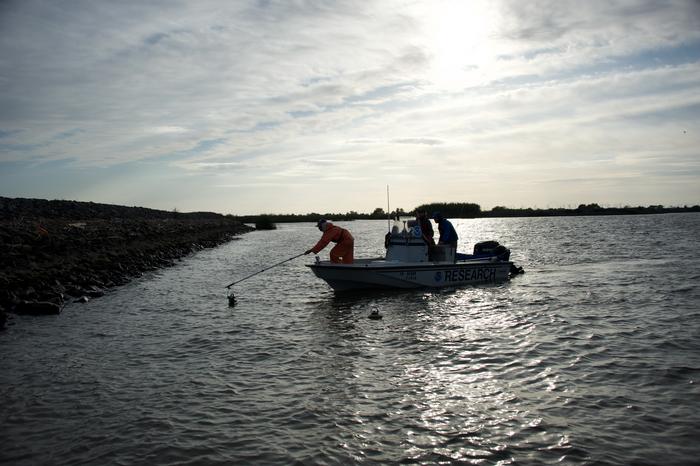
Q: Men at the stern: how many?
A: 2